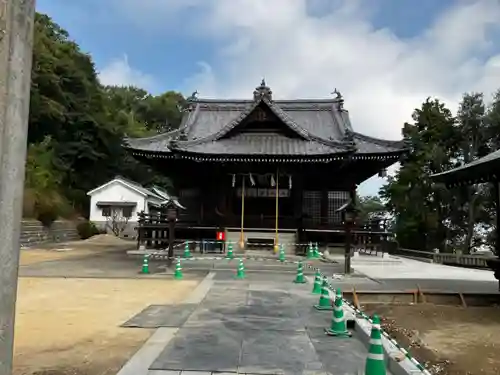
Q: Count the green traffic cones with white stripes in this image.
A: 13